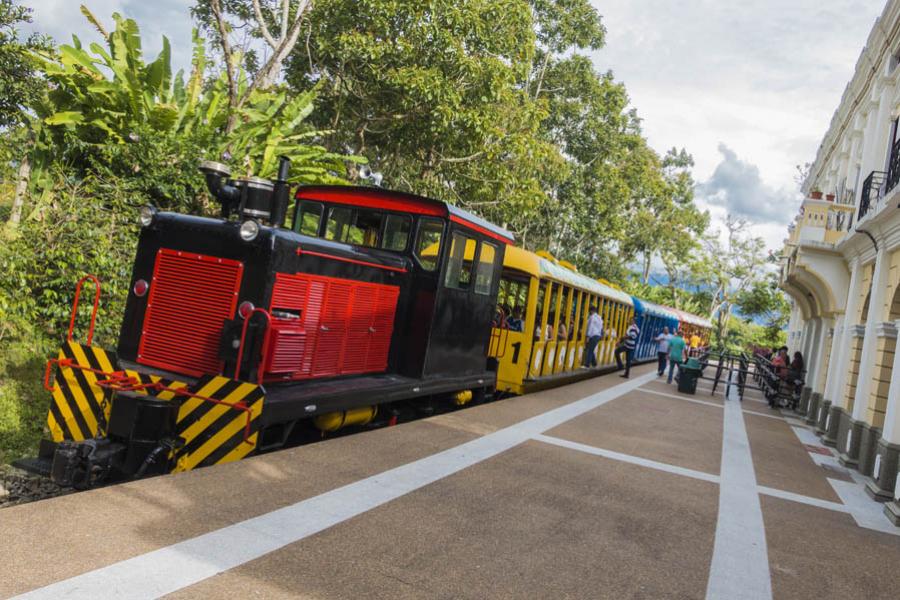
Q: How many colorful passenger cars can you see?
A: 3